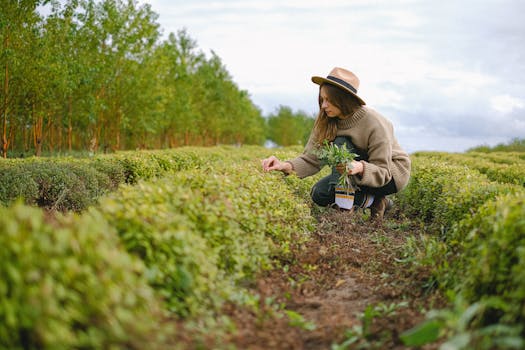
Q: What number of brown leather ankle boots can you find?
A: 1